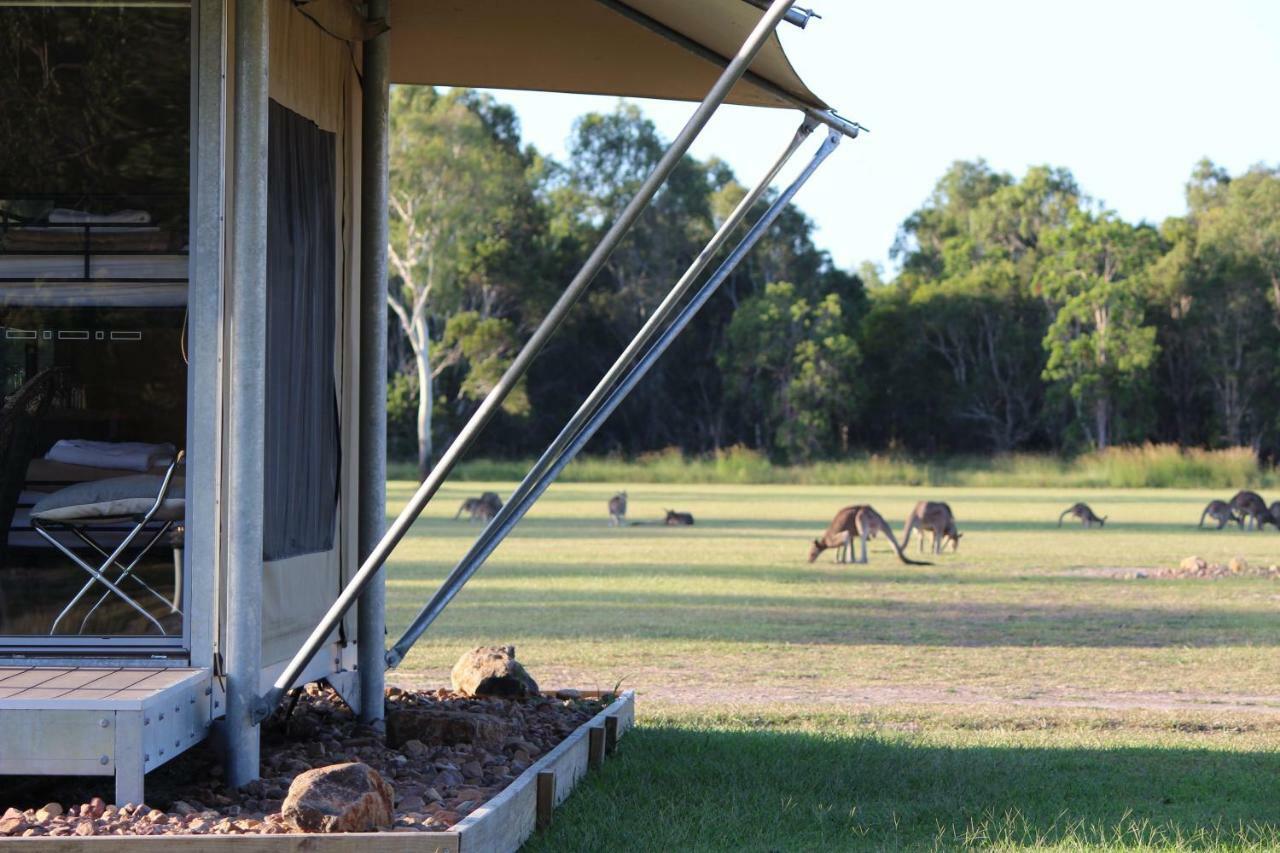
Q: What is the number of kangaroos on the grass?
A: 10